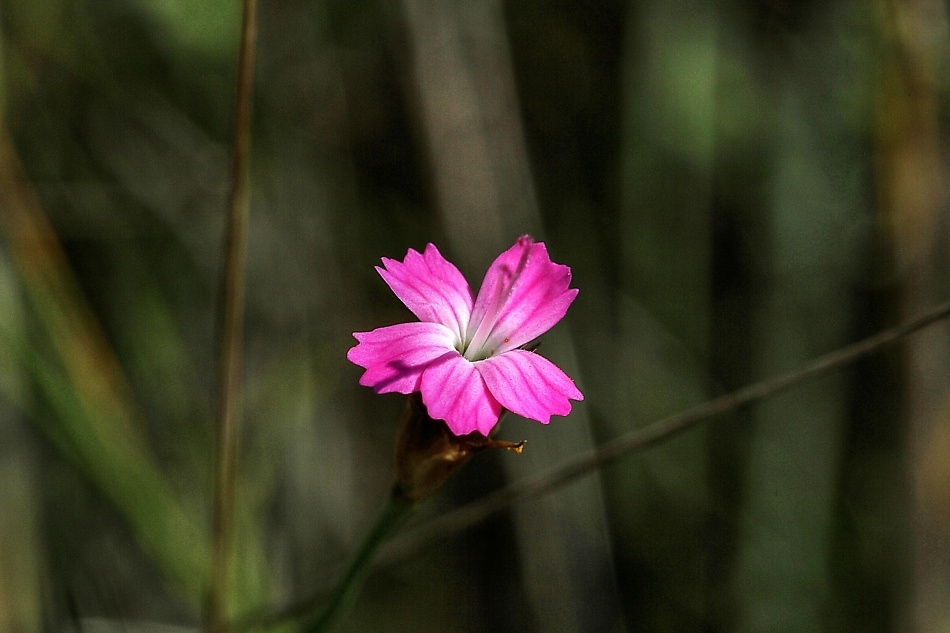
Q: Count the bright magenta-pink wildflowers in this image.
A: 1